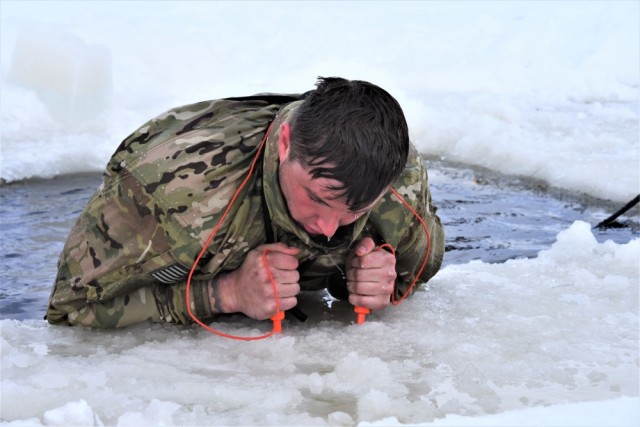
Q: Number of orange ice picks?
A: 2